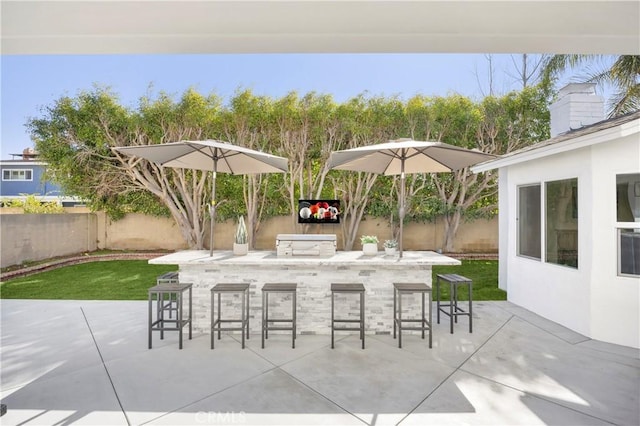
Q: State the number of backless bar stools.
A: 7